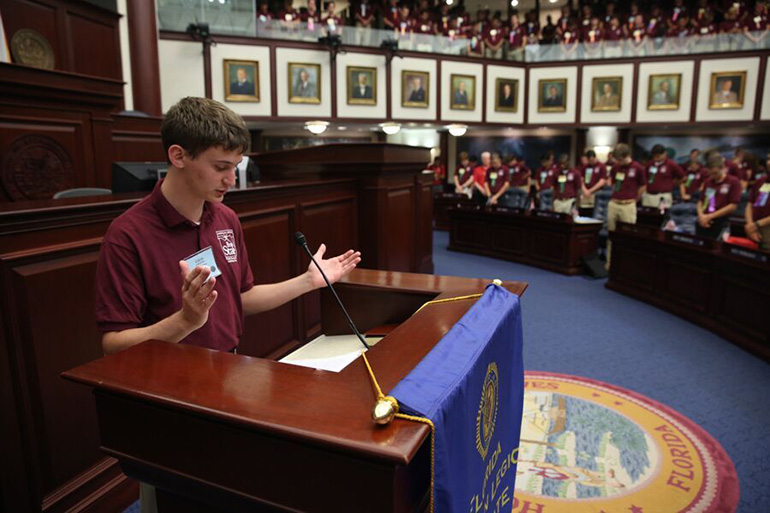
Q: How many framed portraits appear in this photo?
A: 10